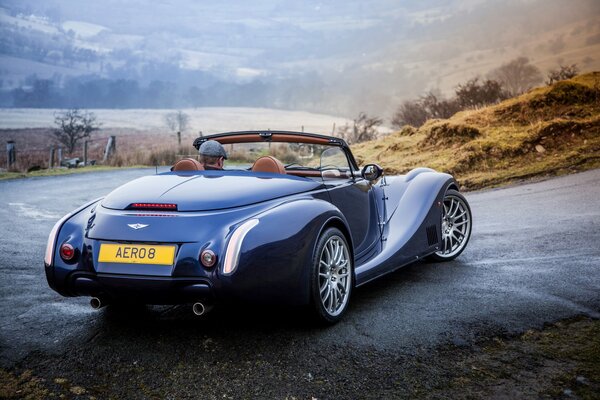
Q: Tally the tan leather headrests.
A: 2